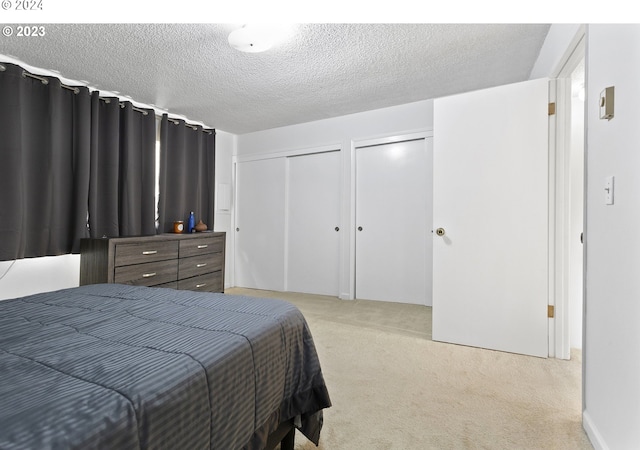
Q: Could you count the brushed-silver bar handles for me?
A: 5